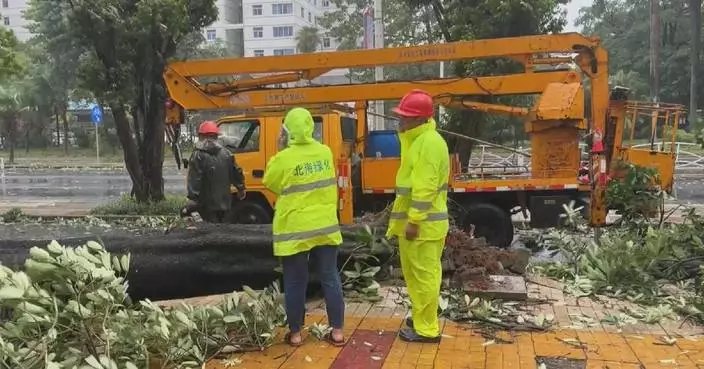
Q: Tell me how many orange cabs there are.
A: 1